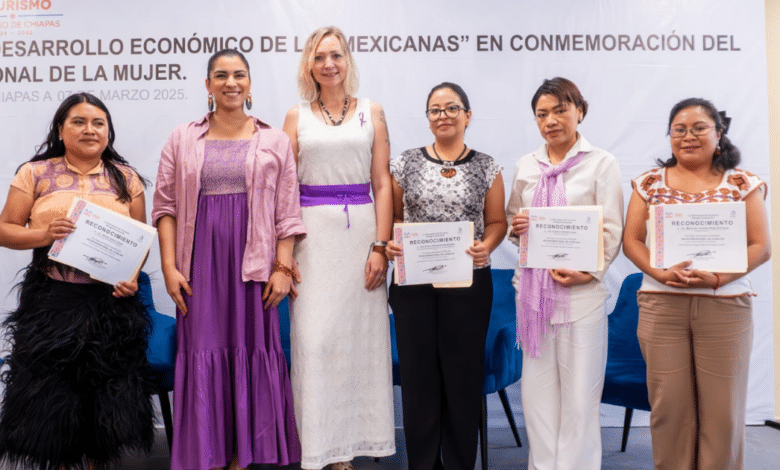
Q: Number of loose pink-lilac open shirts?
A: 1